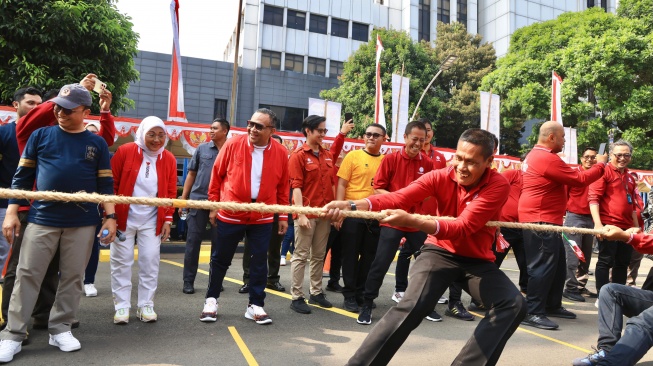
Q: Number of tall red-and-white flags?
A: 3